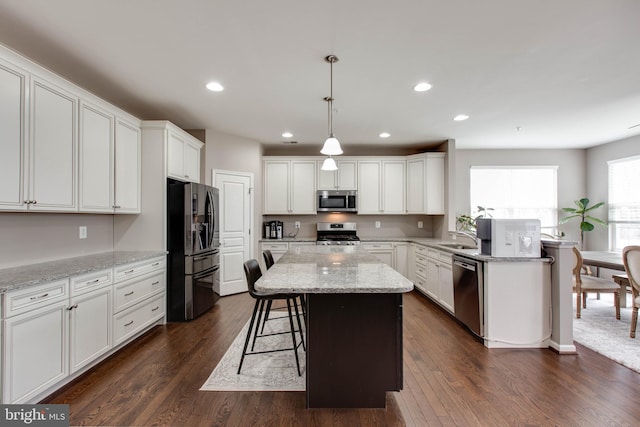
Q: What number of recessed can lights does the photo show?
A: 5